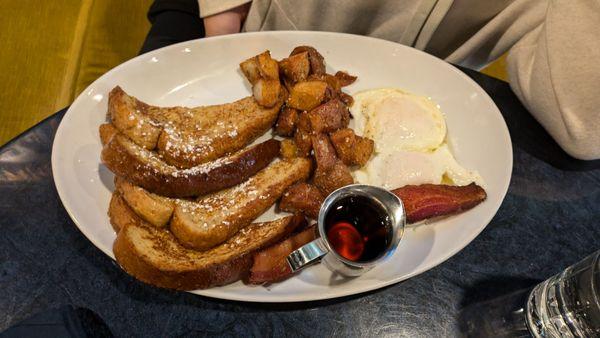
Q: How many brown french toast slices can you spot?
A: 4